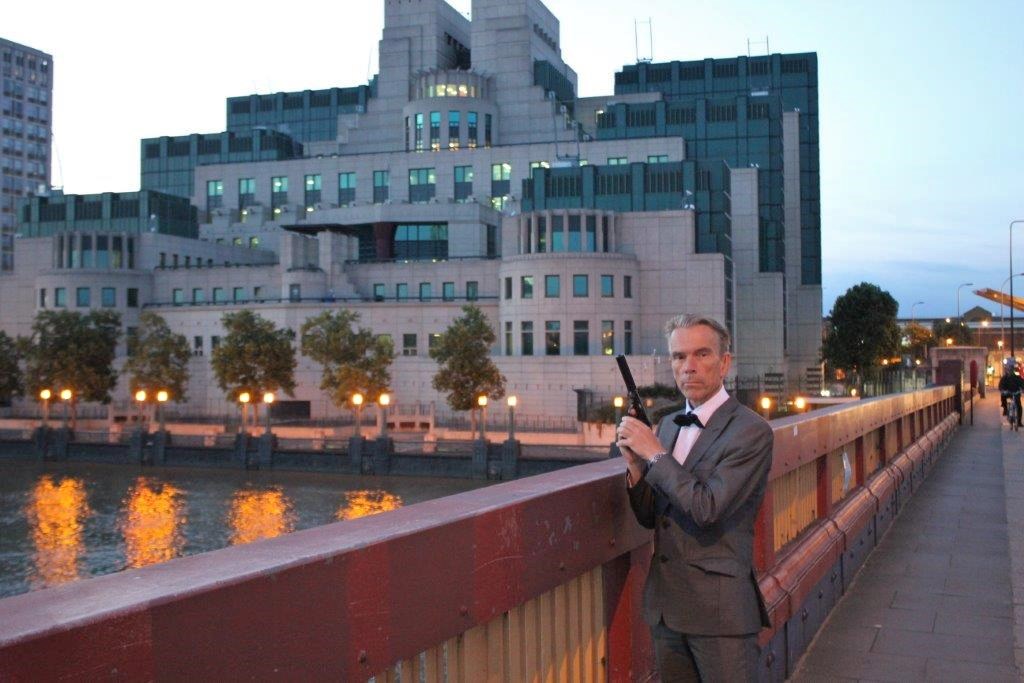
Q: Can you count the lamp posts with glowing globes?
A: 13